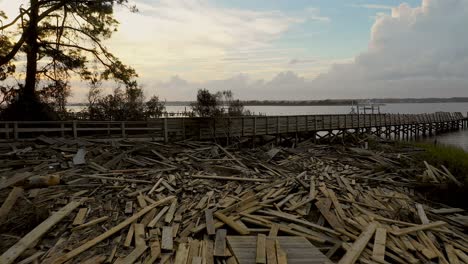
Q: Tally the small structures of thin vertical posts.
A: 1